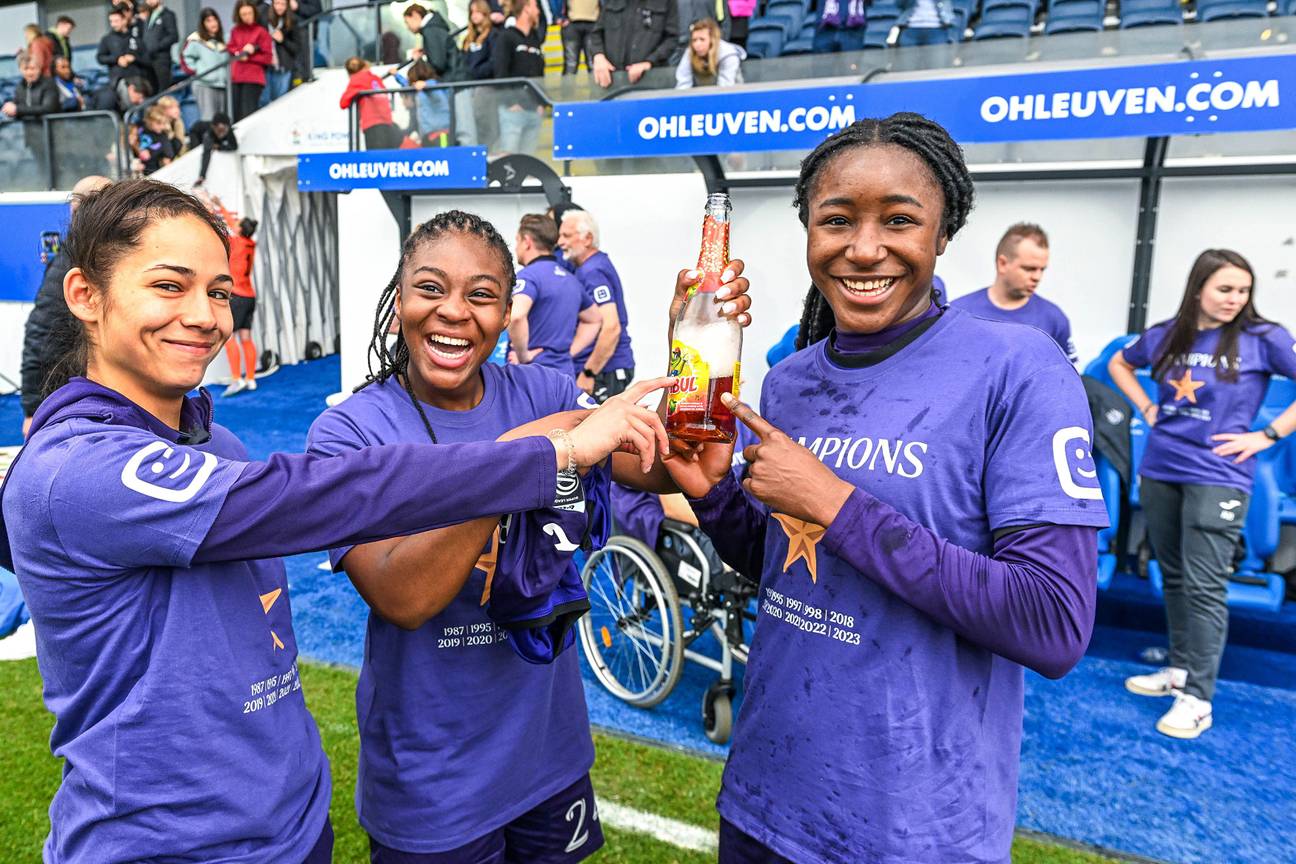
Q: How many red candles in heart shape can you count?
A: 0